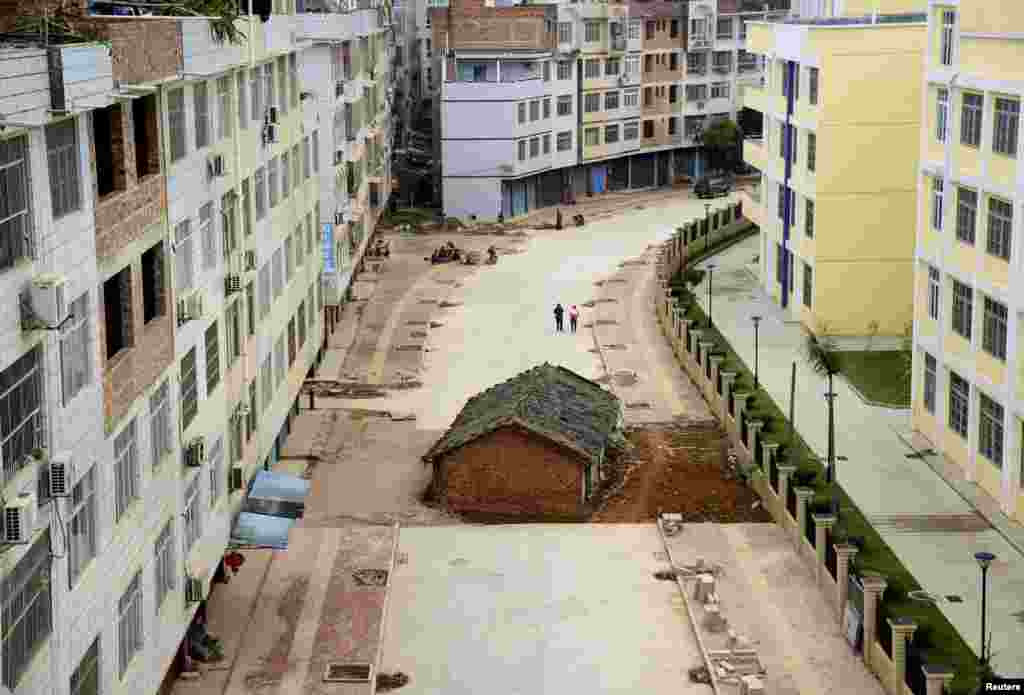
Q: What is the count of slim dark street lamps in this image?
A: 5